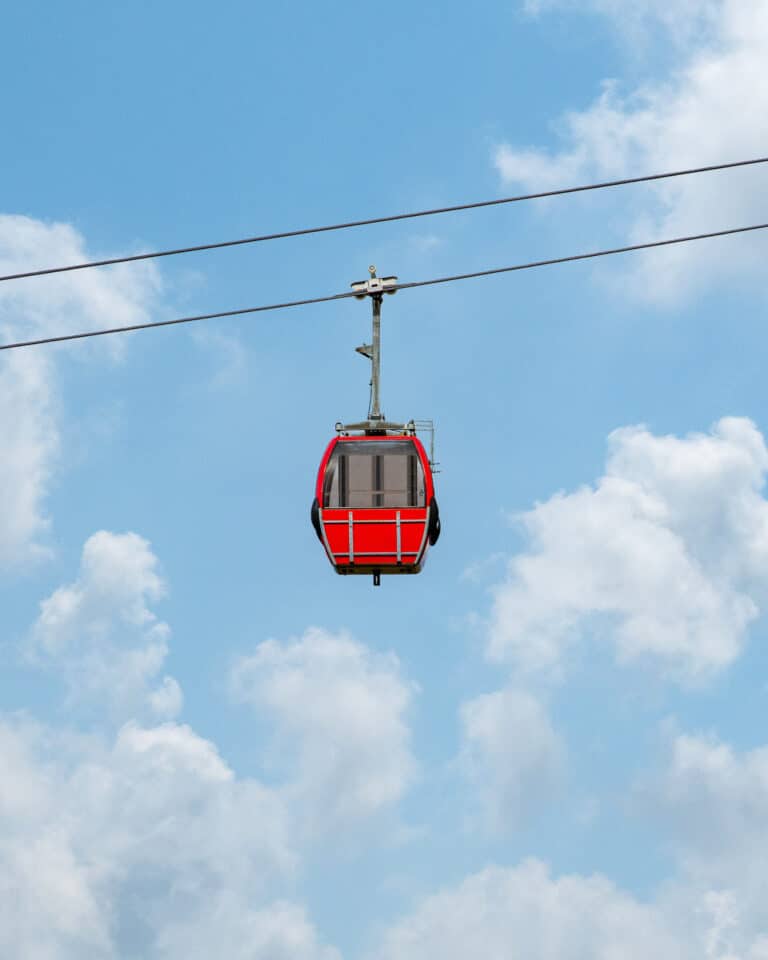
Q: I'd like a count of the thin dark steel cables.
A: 2